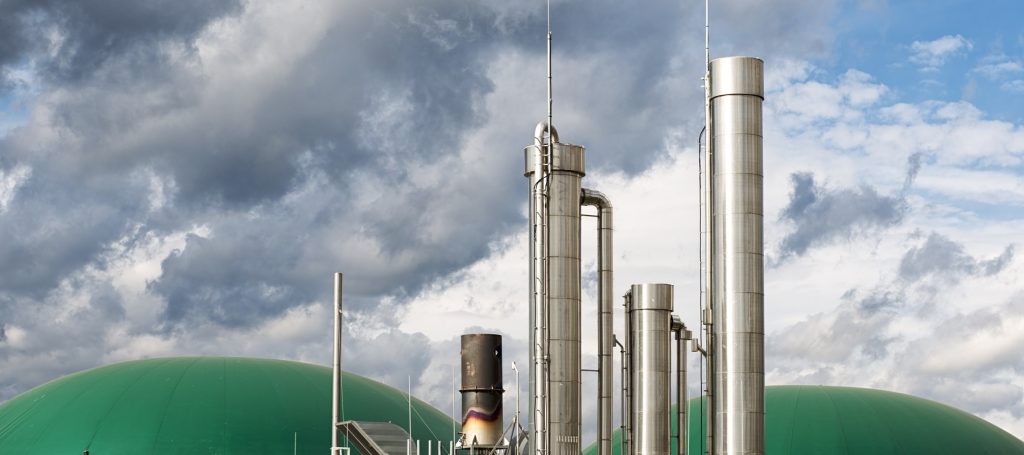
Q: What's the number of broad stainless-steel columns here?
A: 3